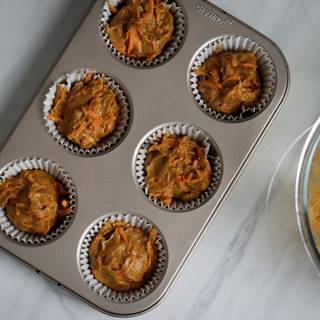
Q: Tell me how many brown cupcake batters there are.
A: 6